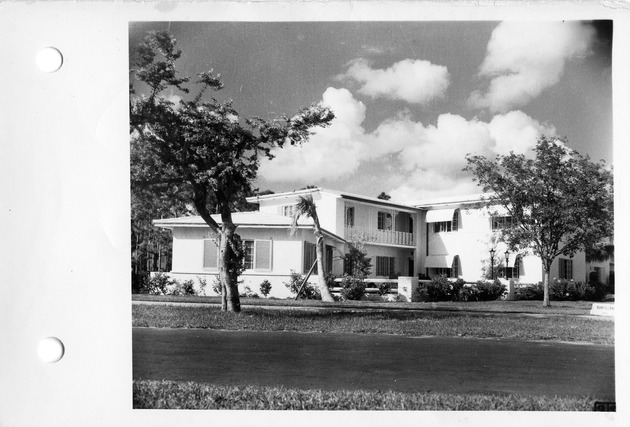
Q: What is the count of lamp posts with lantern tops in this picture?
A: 2